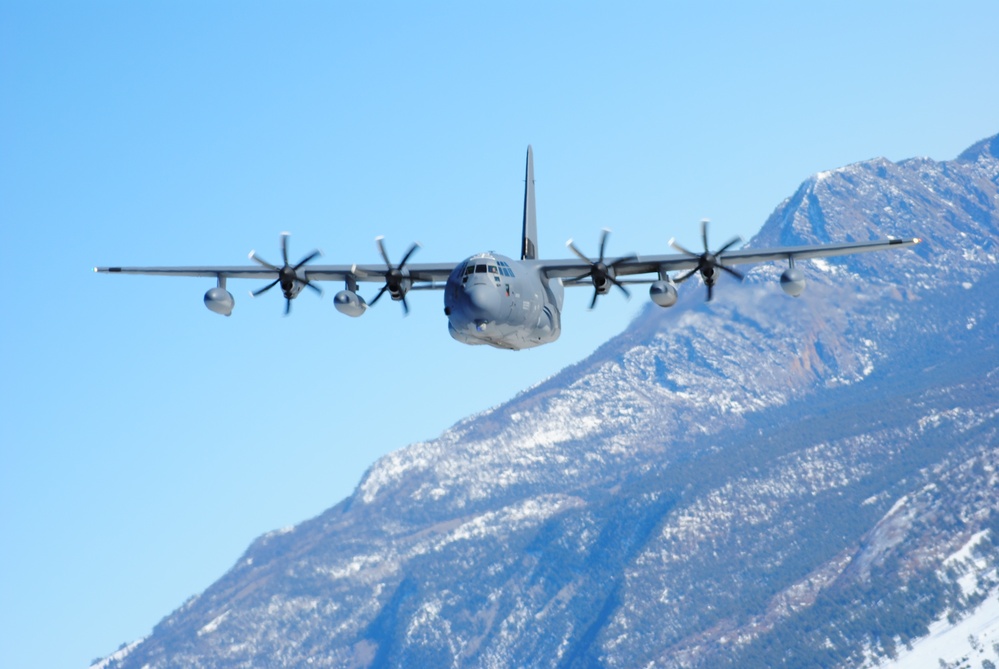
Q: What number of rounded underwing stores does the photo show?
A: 4